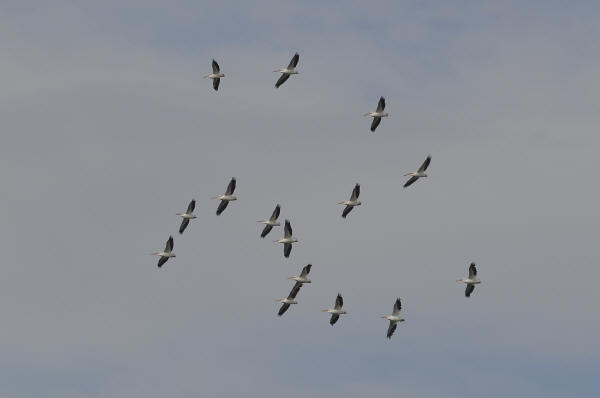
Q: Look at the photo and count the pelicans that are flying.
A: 15